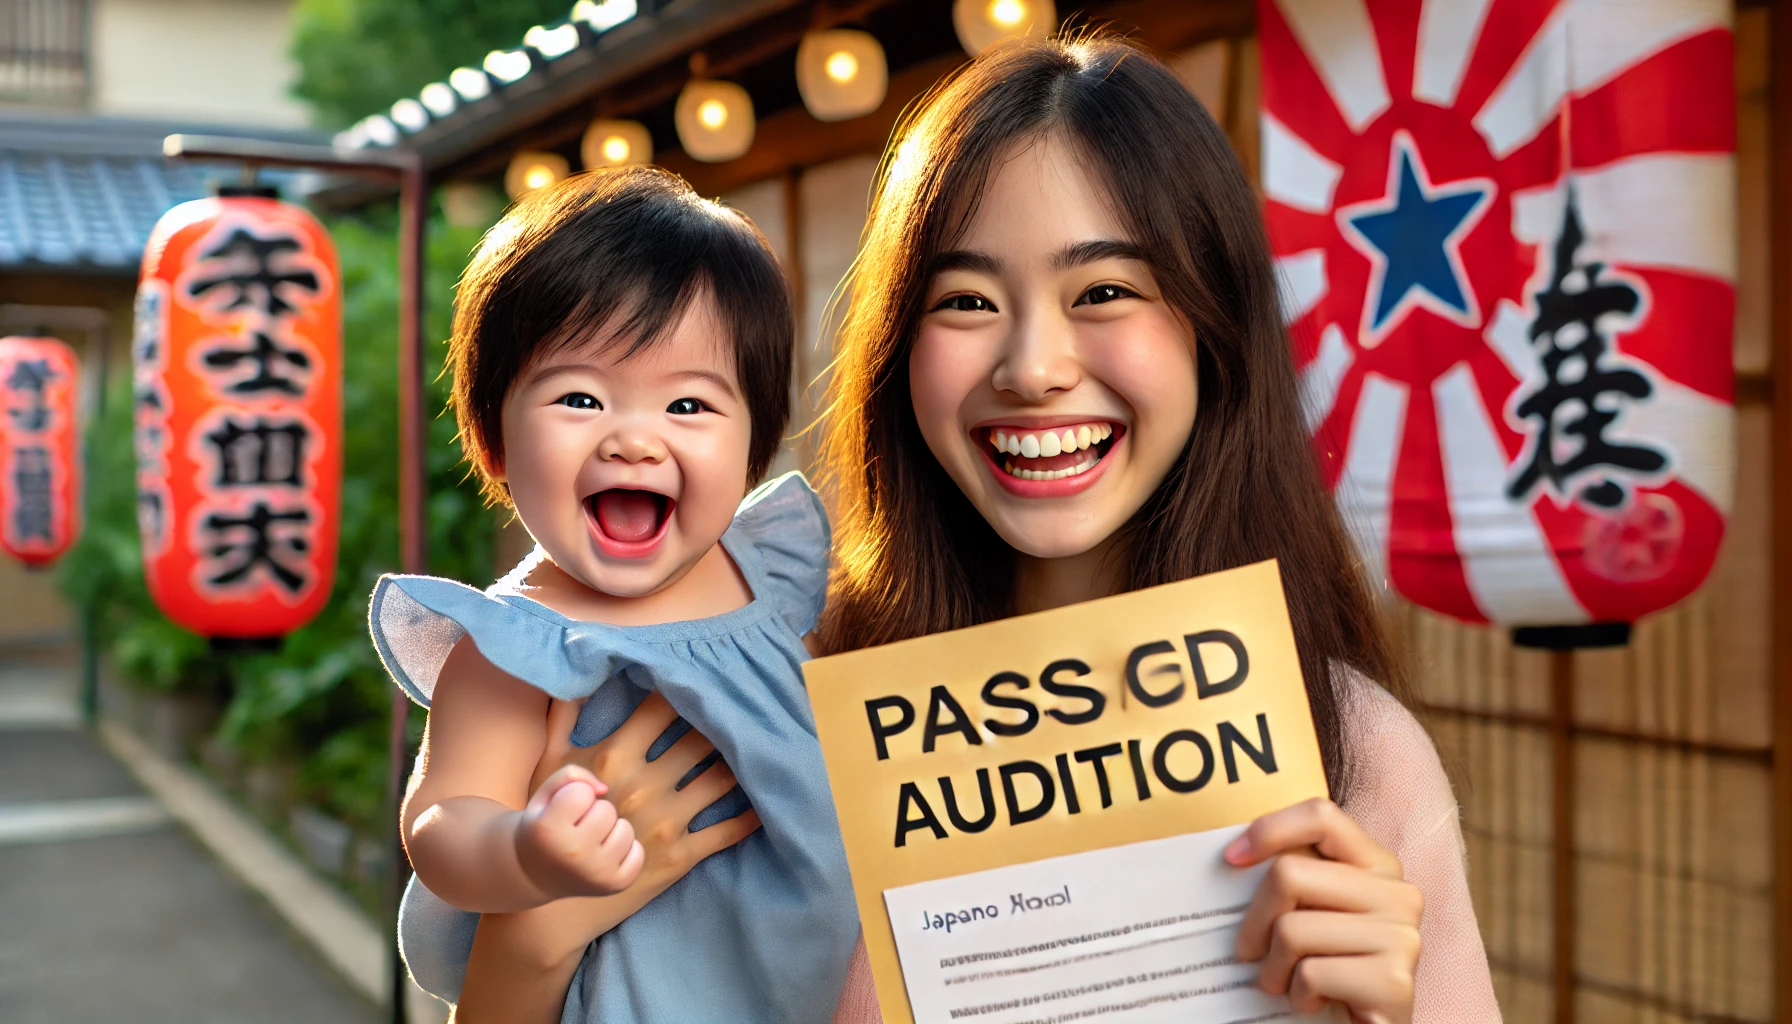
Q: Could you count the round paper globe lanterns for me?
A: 5